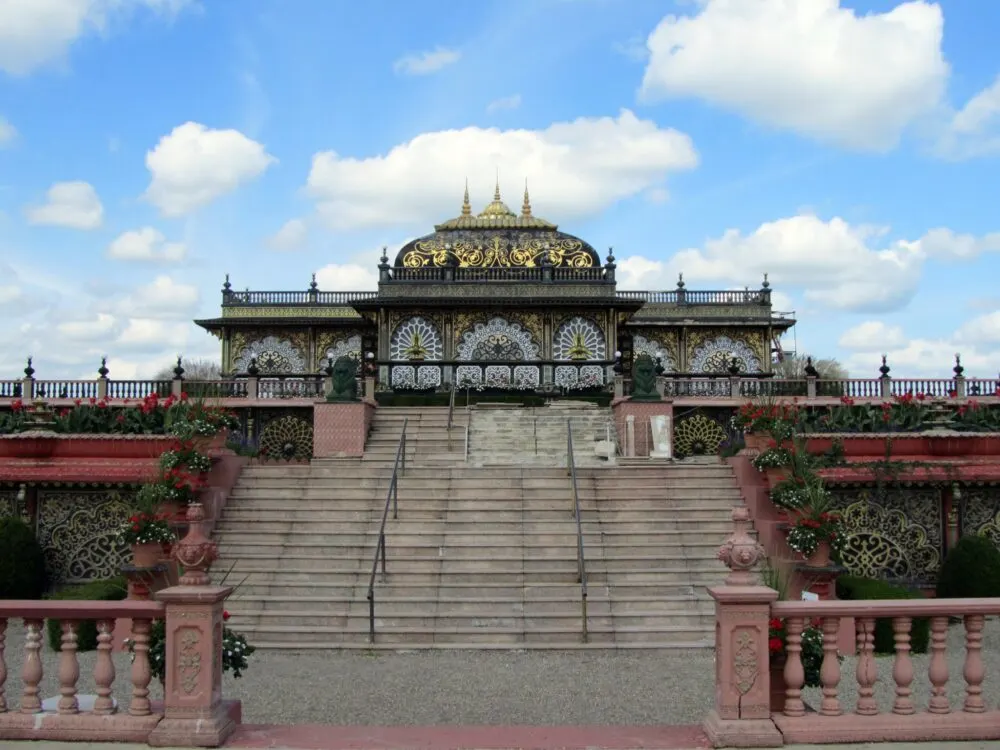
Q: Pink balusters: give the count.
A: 11